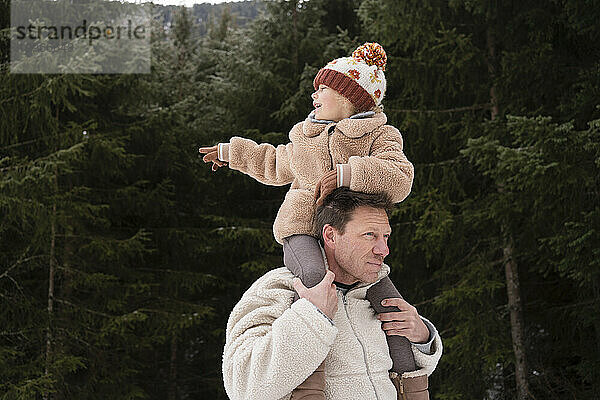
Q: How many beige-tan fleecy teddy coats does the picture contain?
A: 1